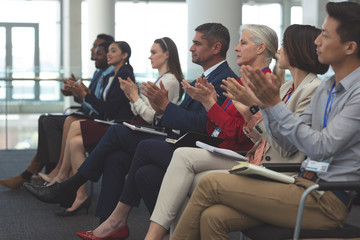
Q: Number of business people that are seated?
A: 8